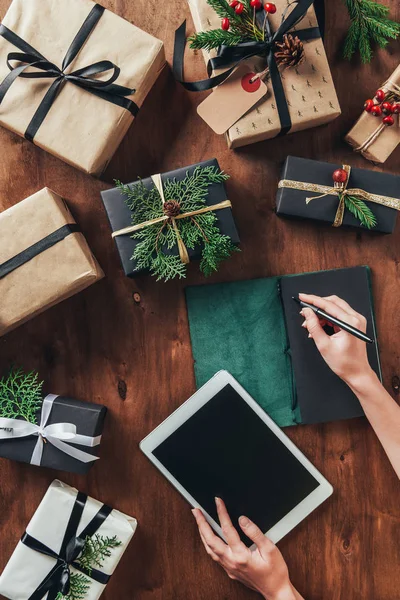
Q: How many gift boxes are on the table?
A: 8